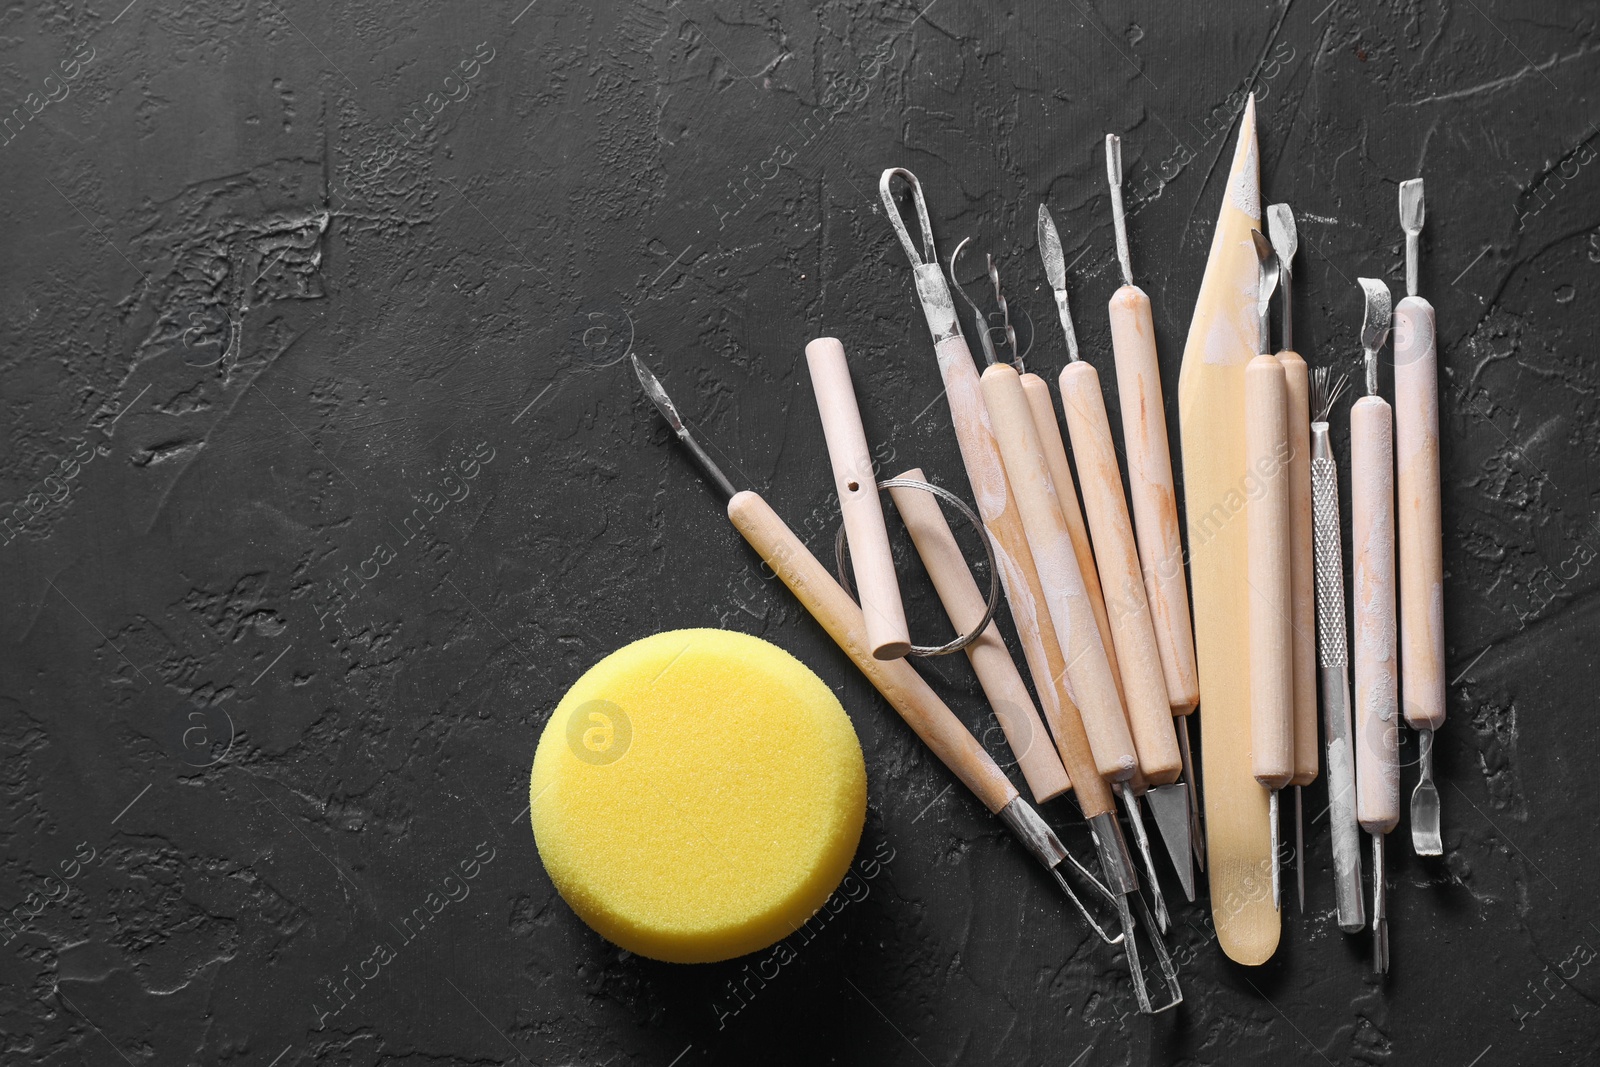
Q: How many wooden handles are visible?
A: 12